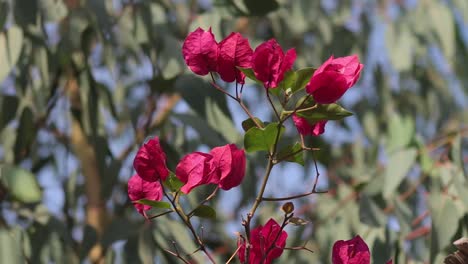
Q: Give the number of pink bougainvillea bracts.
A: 11